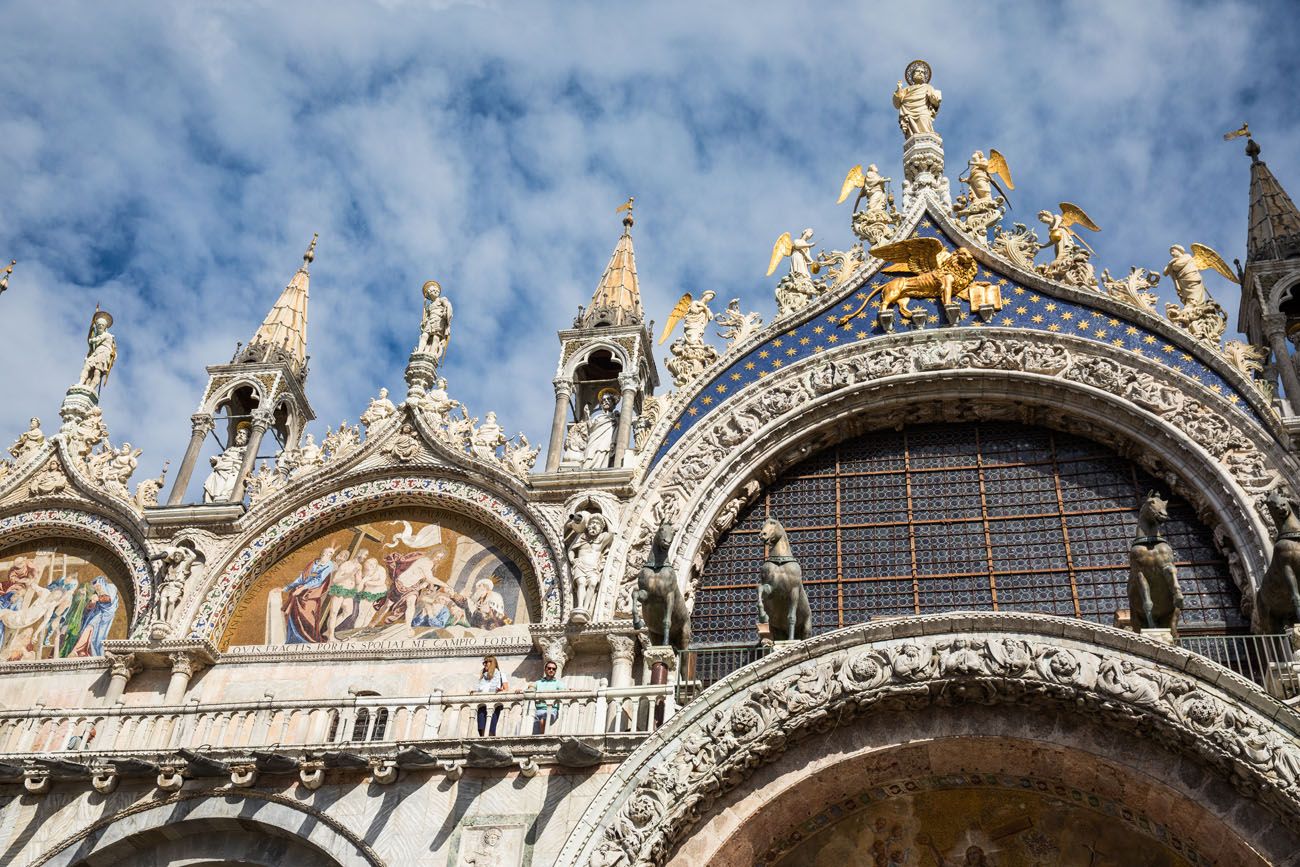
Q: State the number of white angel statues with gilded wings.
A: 6